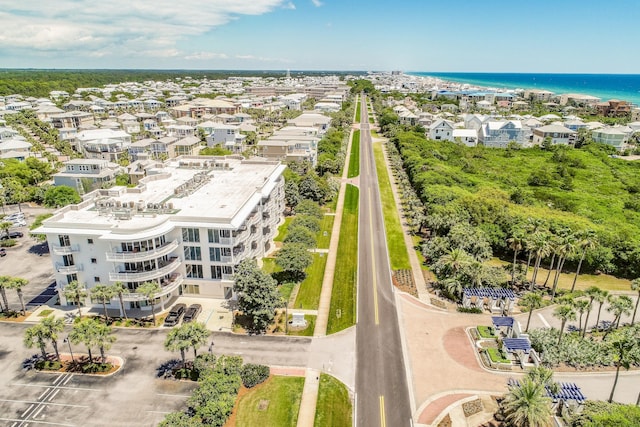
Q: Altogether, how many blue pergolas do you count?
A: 4